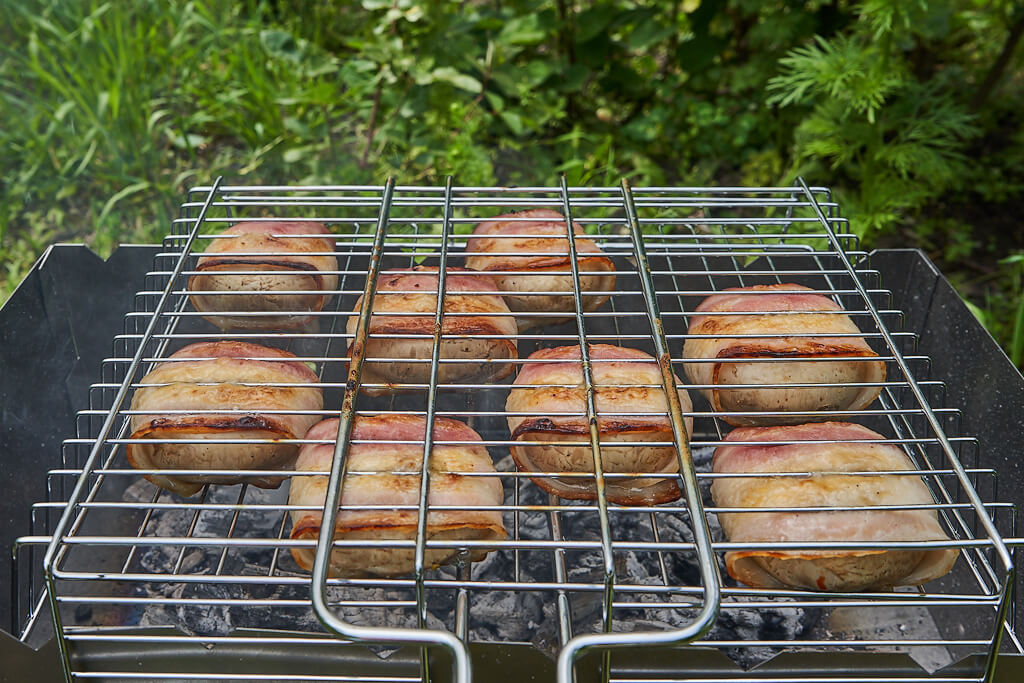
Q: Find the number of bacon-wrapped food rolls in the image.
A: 8